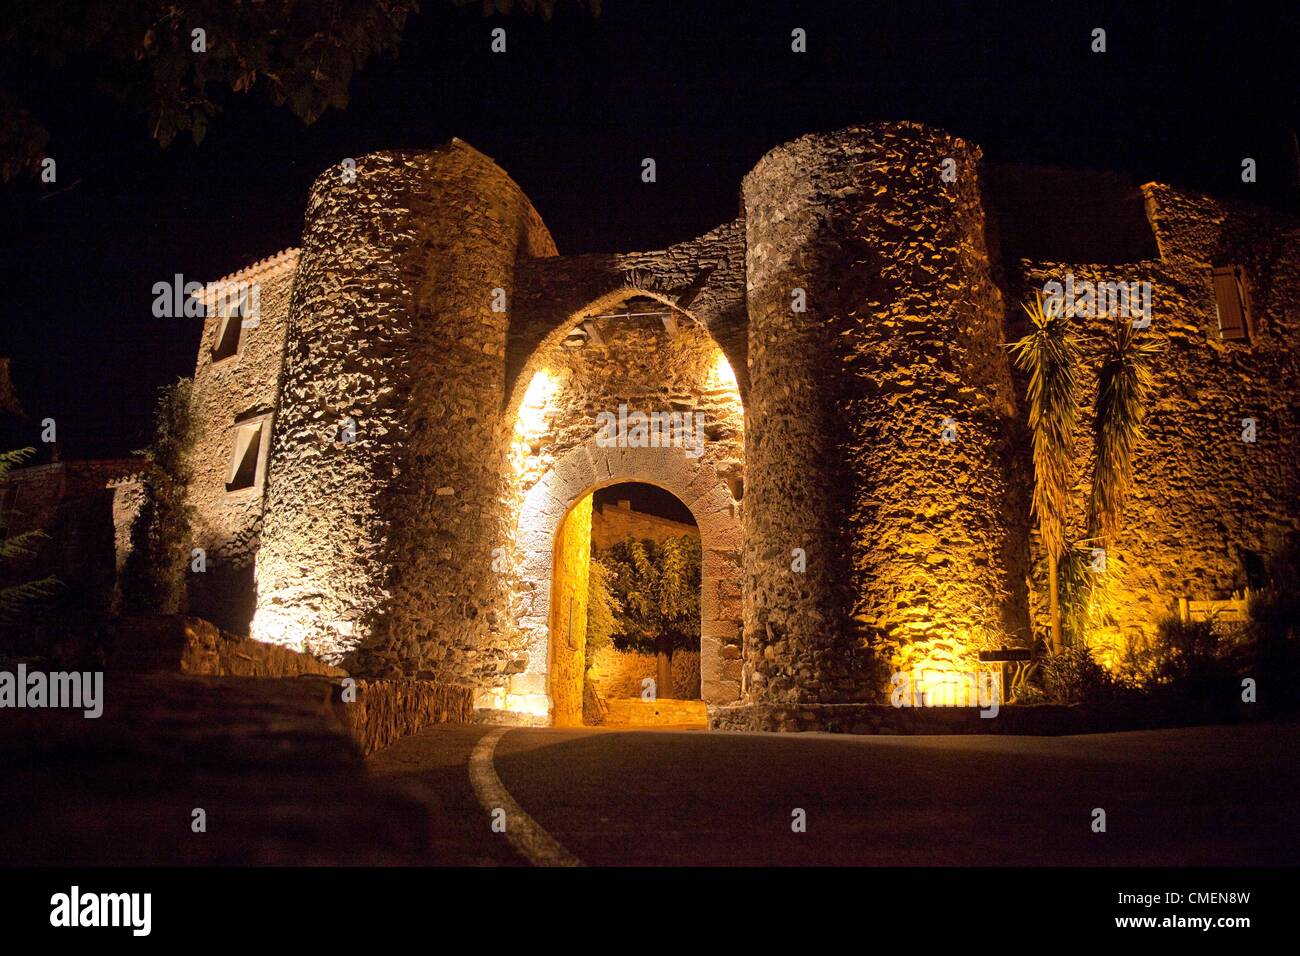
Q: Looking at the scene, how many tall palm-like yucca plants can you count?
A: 2